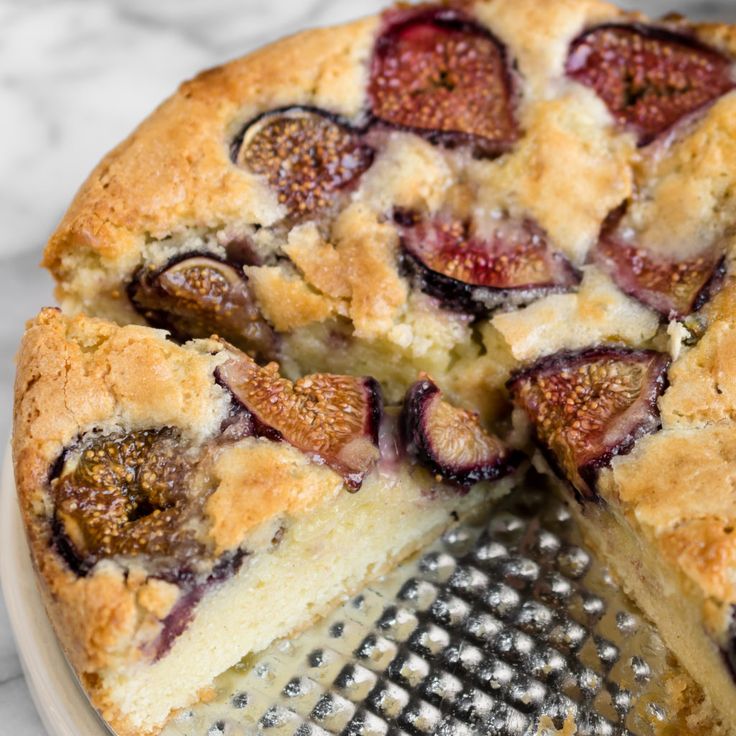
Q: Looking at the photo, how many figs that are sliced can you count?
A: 10